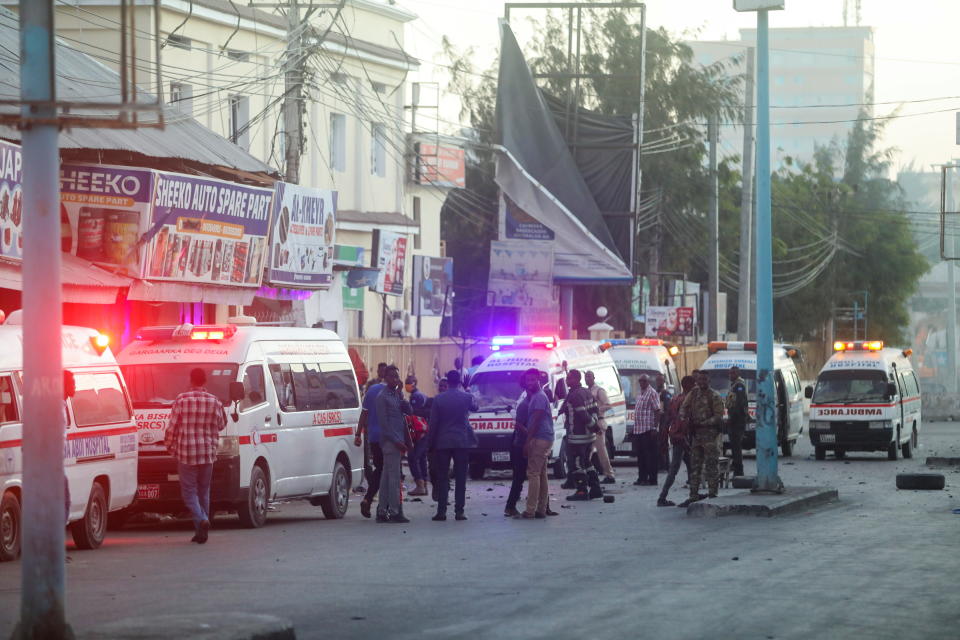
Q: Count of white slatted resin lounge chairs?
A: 0